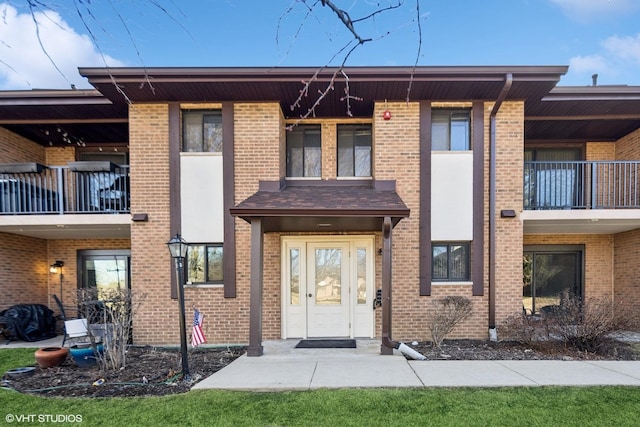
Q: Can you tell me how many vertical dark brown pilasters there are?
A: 4